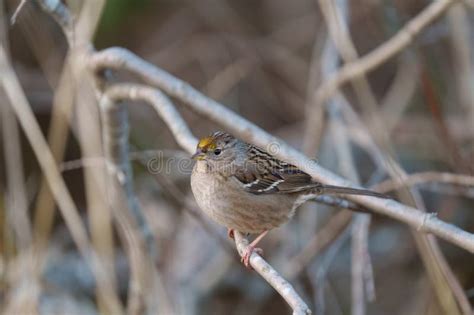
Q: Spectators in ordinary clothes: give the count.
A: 0